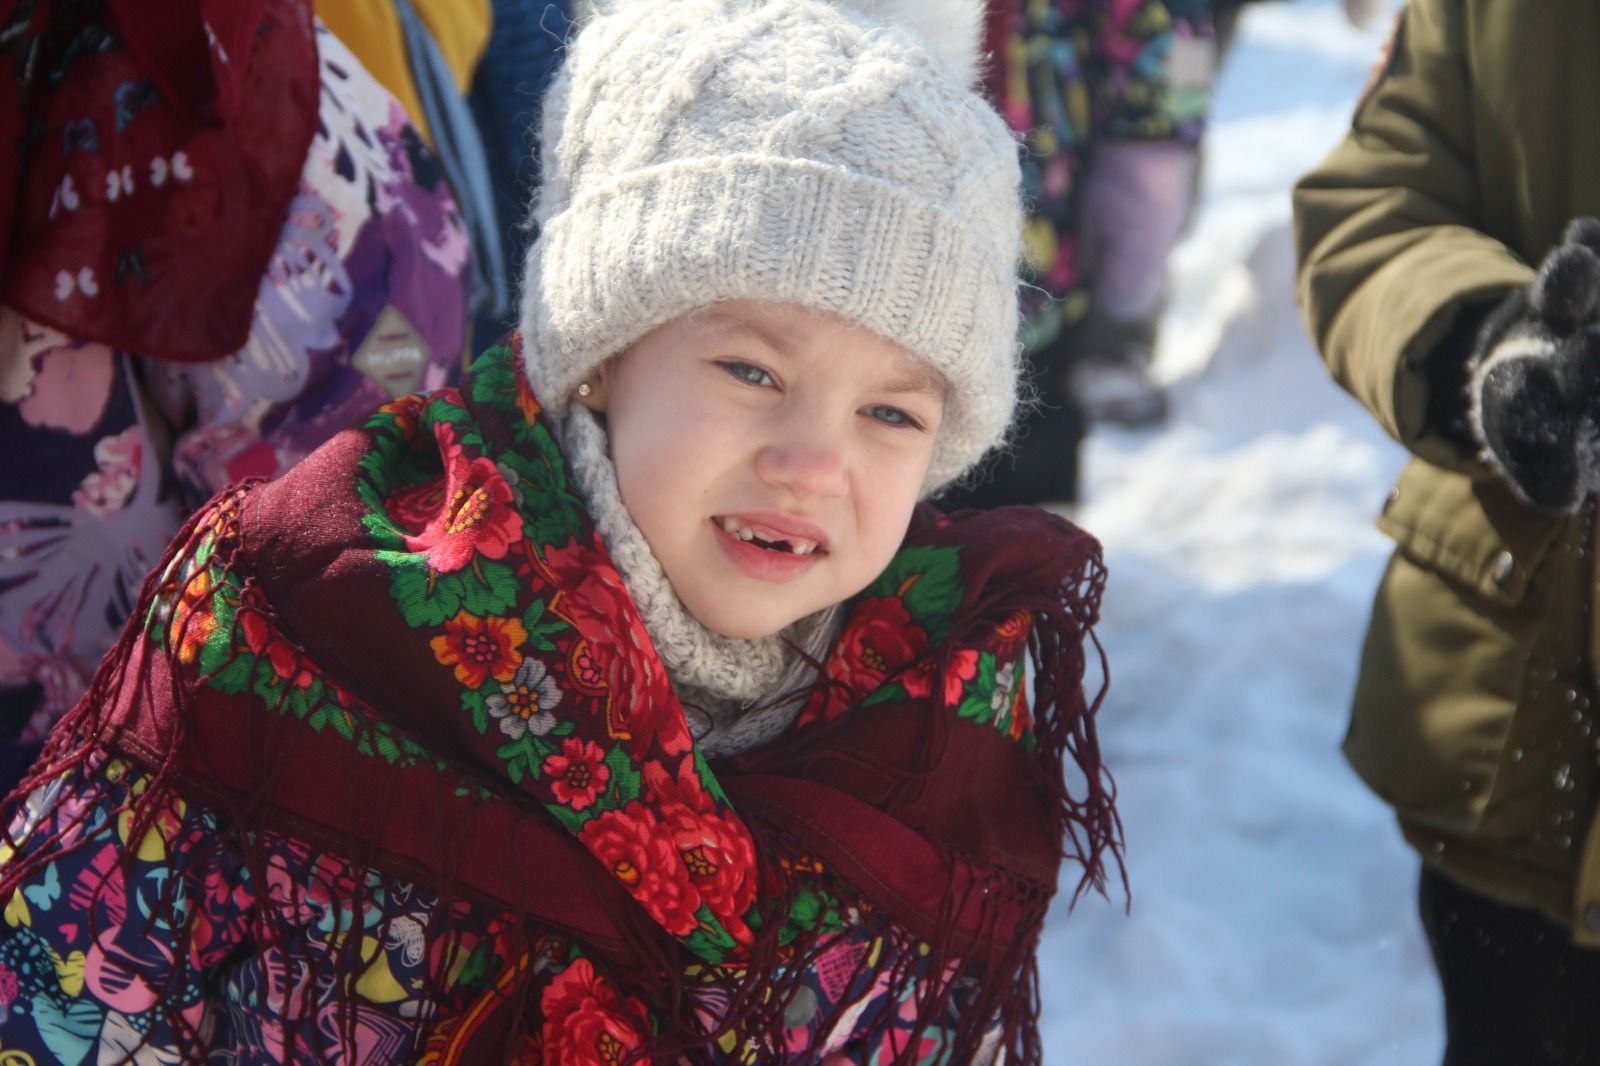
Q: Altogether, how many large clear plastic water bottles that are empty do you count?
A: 0